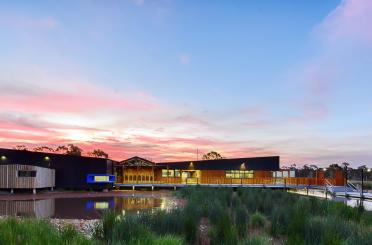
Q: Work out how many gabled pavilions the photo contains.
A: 1